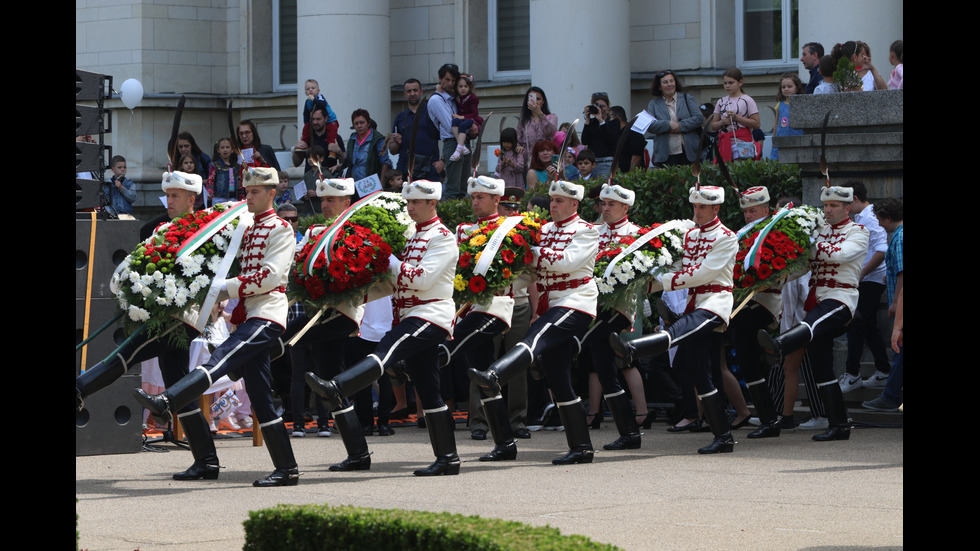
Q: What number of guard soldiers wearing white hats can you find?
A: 10